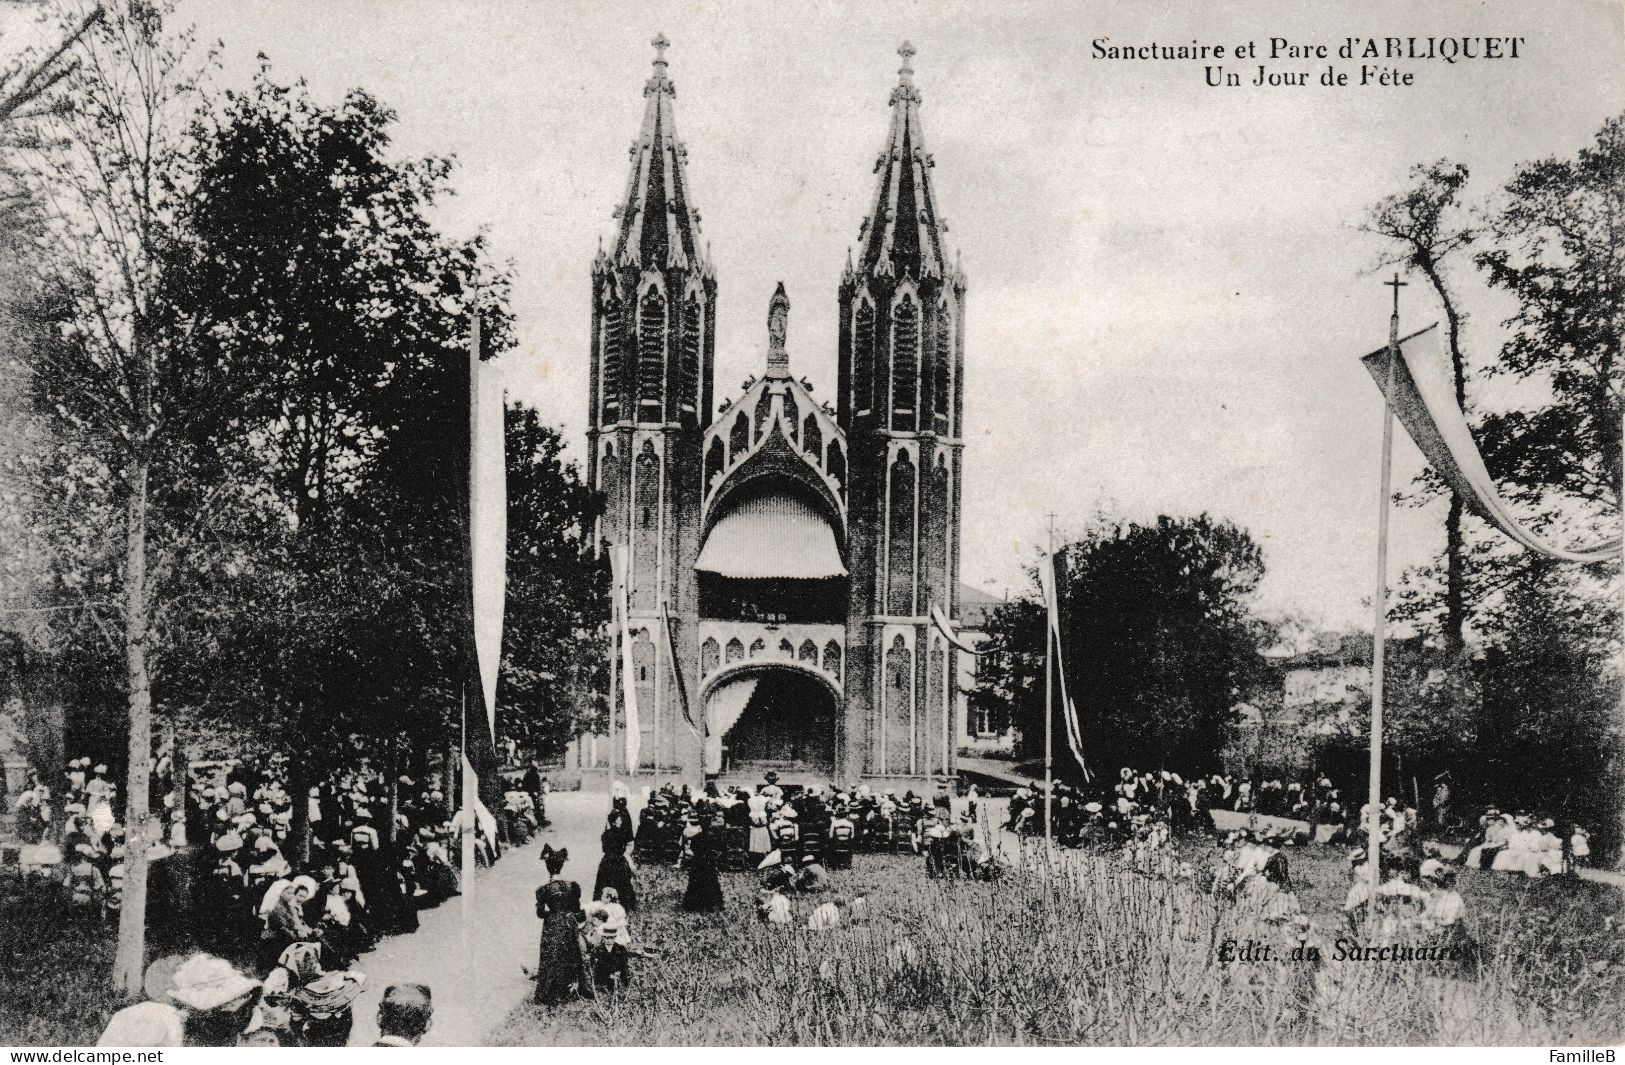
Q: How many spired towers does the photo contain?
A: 2